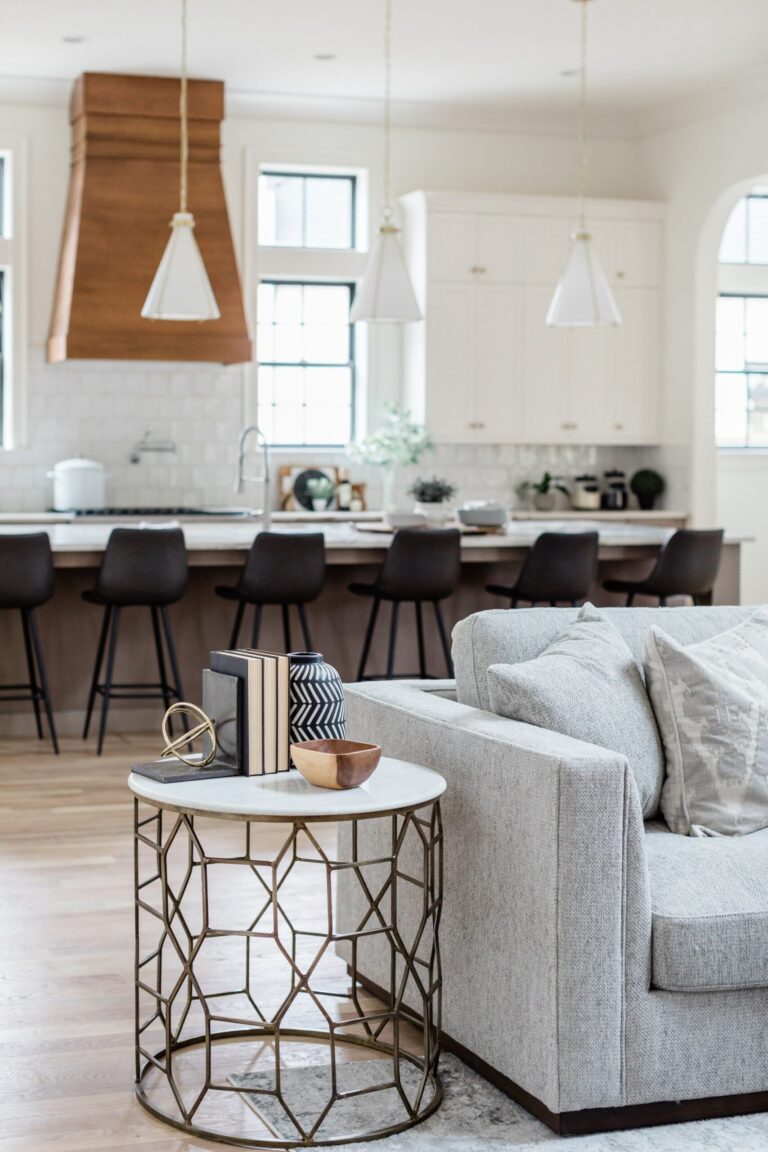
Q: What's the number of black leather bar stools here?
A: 6